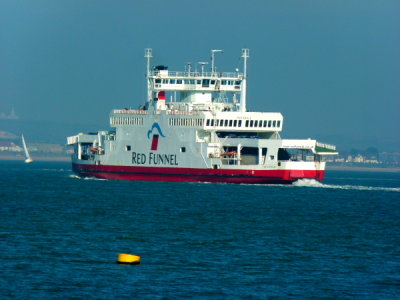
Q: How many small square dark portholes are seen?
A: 2